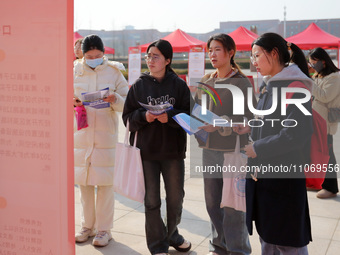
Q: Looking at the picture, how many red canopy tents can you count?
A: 4